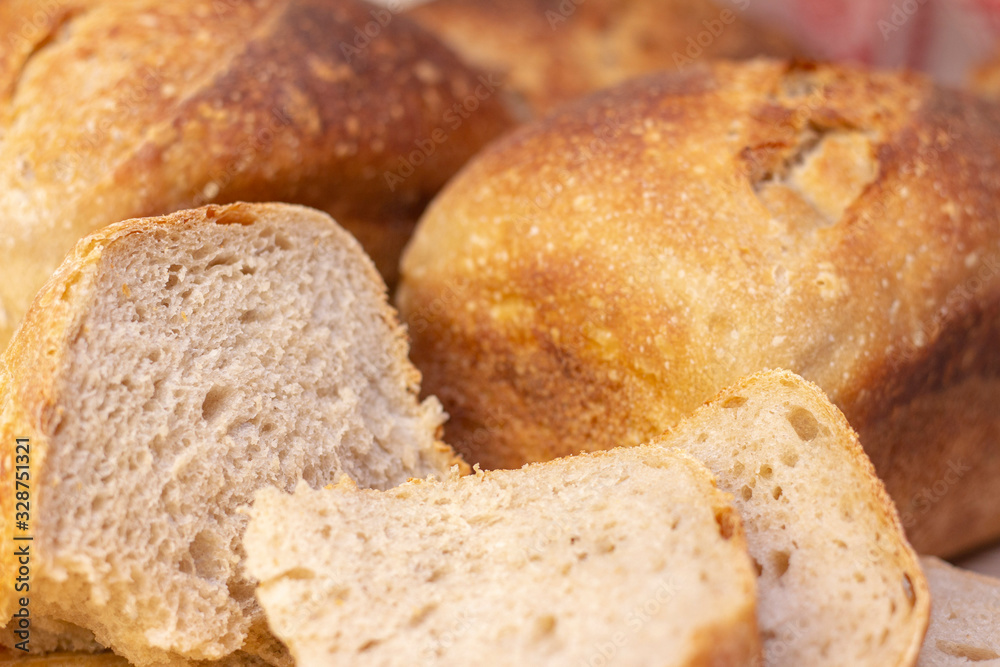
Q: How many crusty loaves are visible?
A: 3